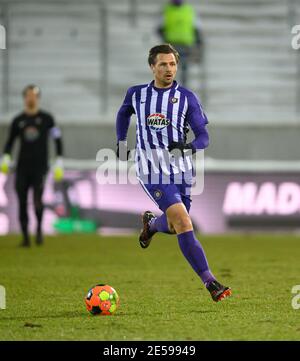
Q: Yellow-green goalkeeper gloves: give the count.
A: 2